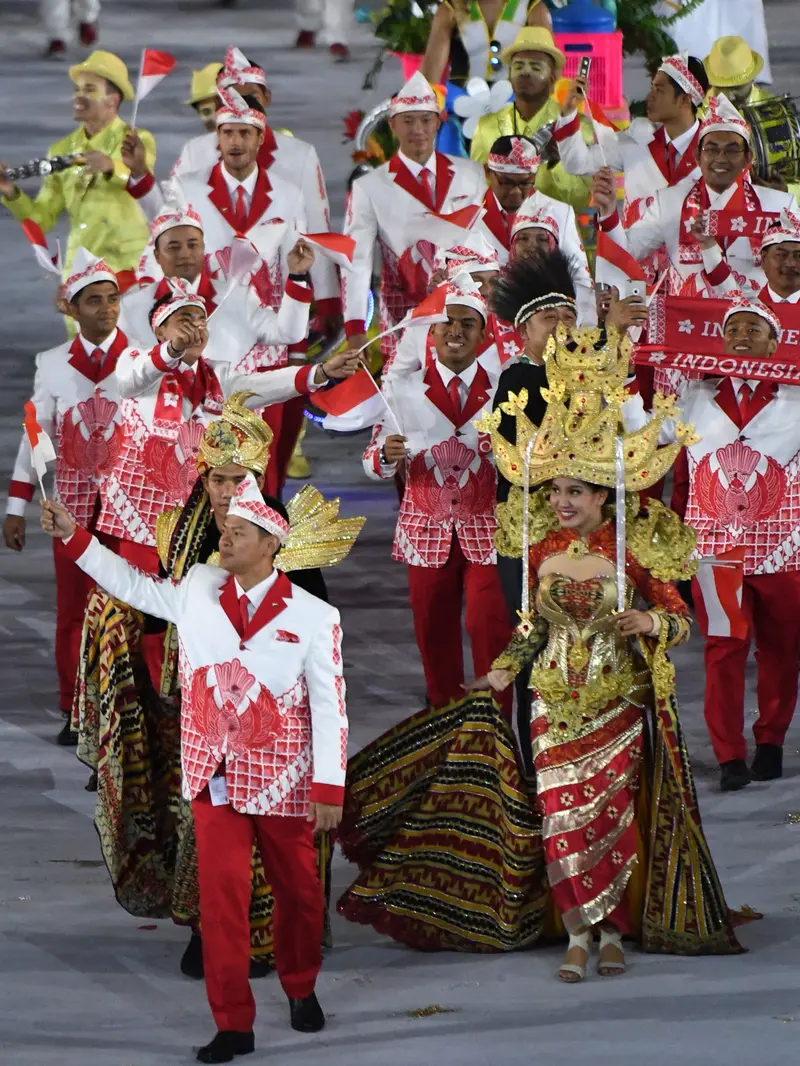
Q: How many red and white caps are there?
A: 15